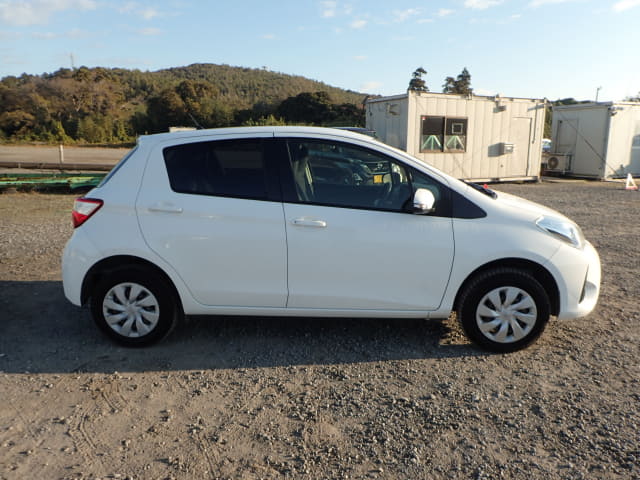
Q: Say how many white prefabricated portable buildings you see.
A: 2